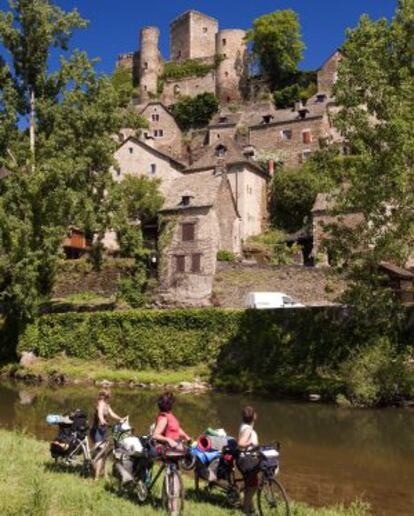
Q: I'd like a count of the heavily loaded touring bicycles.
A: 3